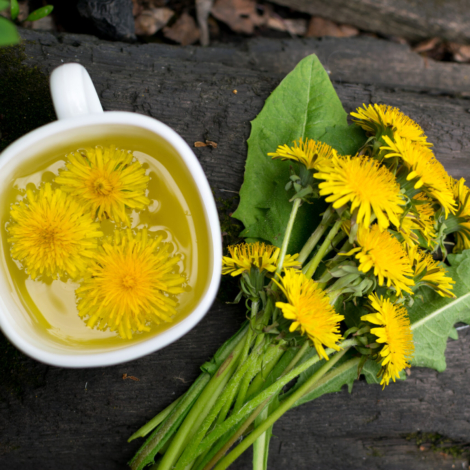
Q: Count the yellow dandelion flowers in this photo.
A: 14